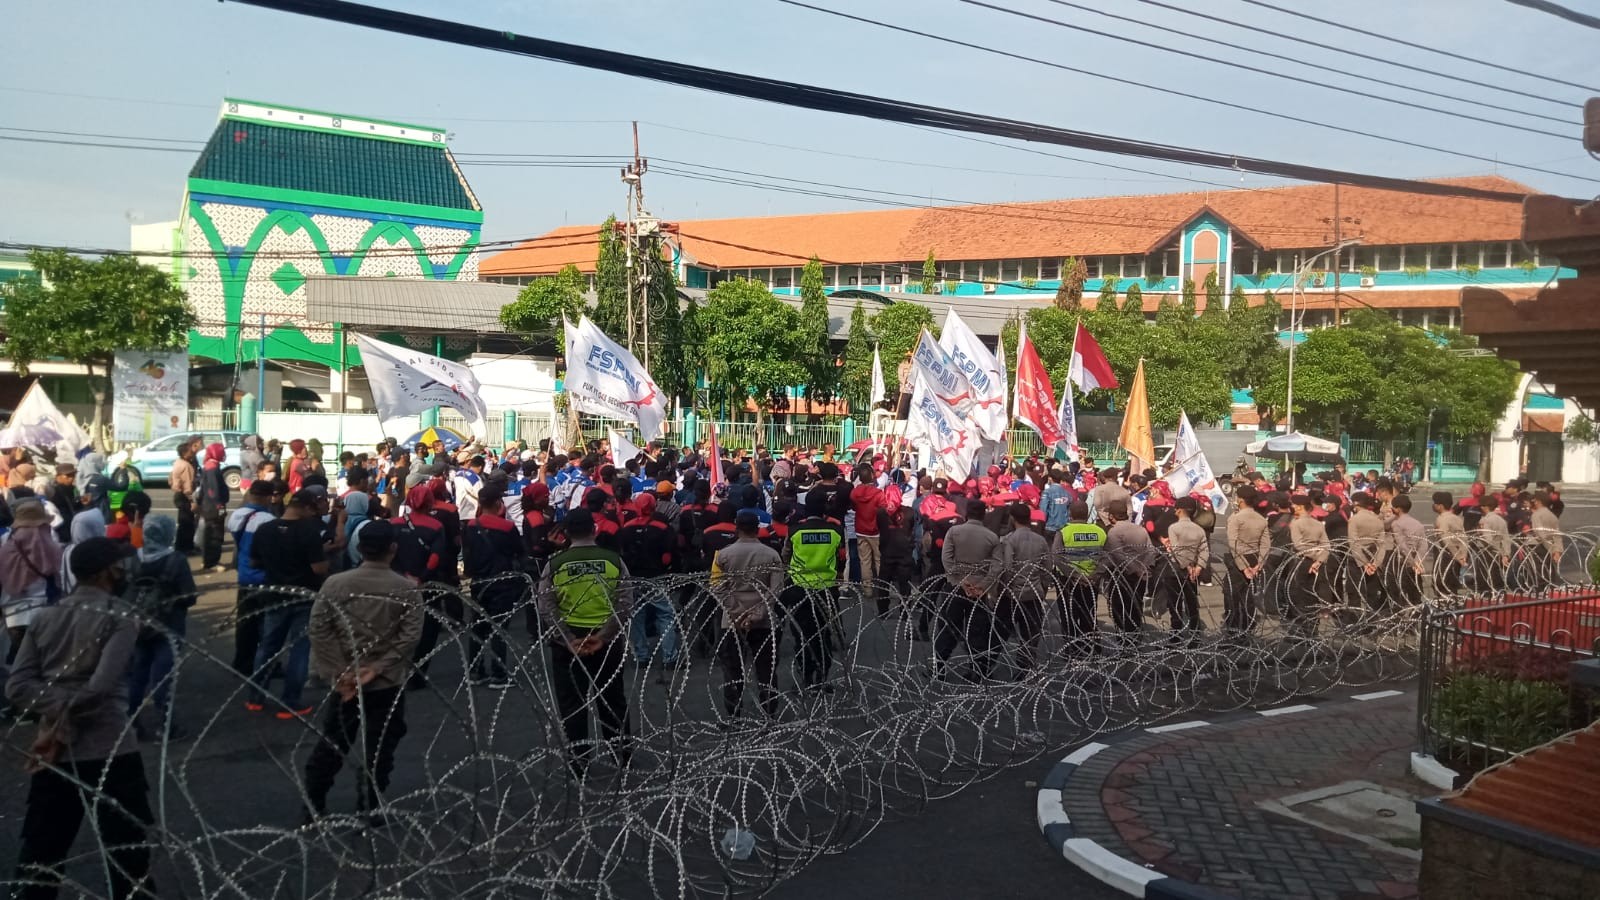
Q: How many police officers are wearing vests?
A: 3